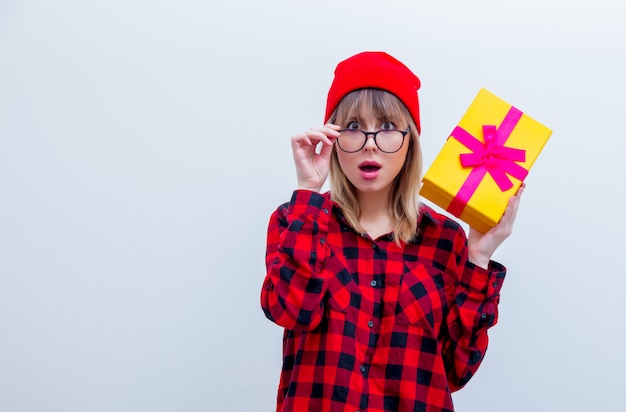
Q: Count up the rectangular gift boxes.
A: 1